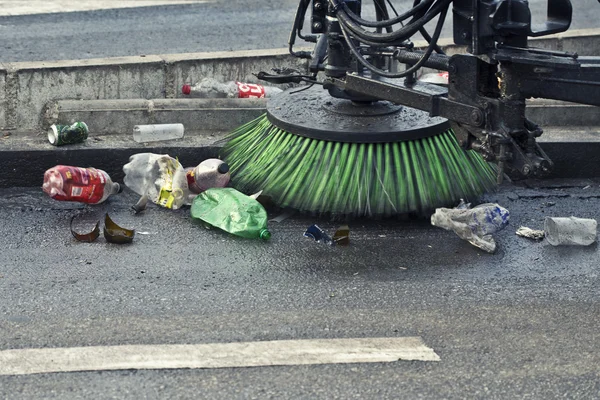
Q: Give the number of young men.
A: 0